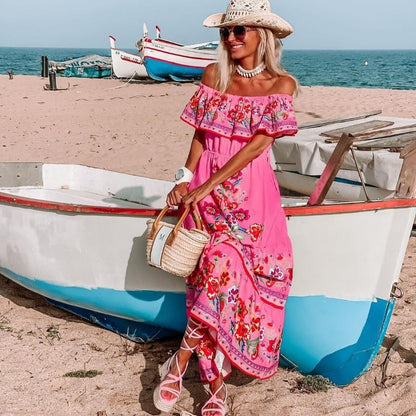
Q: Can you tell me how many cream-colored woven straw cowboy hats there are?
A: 1